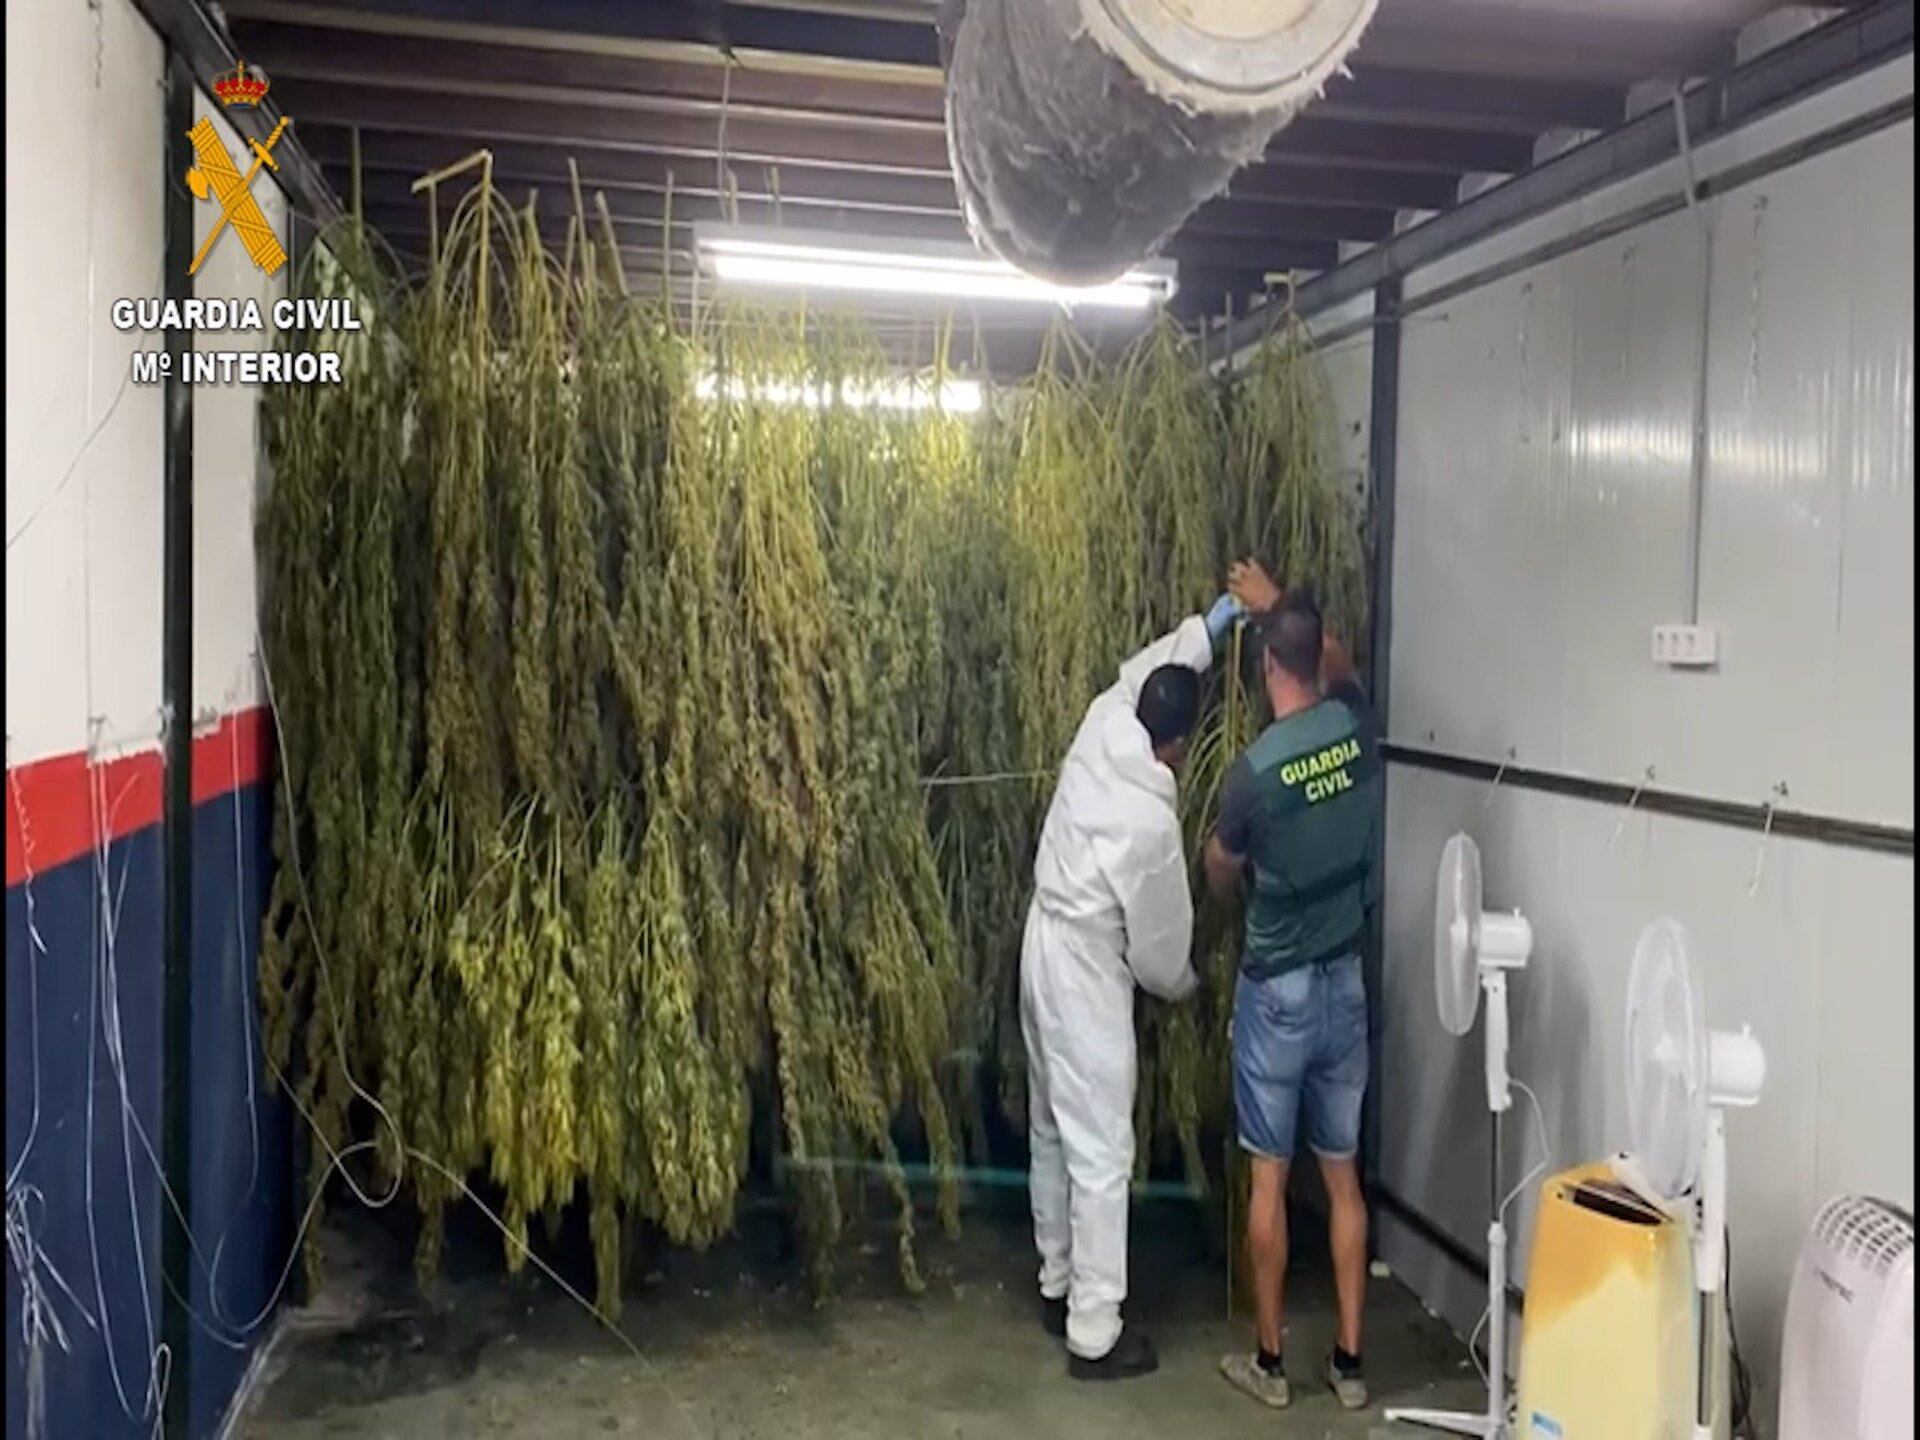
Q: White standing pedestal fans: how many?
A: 2